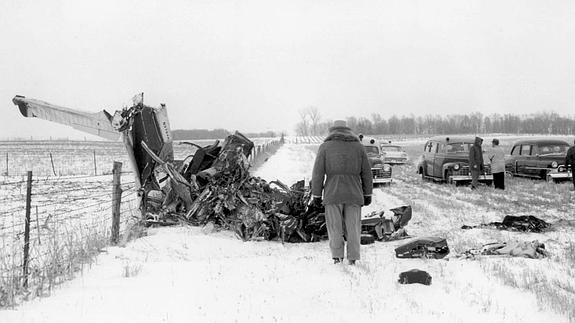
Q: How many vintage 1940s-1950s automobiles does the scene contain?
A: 4